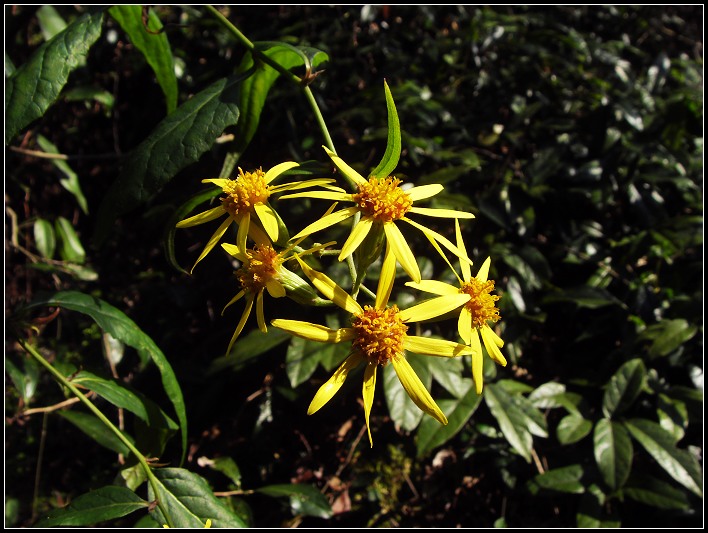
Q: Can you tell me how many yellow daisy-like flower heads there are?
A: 5